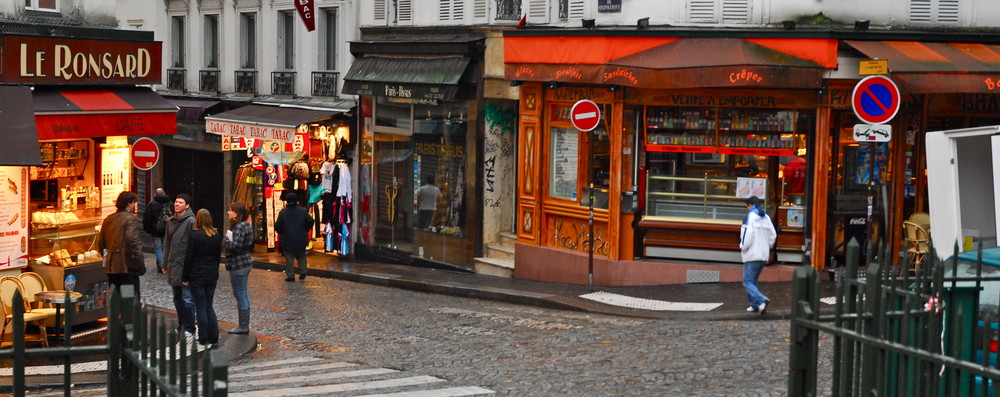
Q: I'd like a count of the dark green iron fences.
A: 2